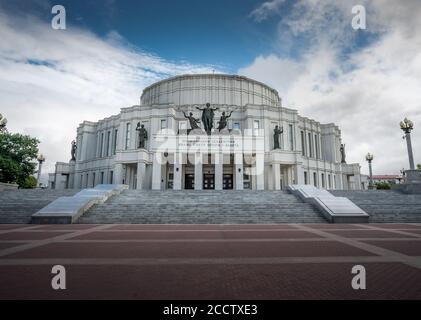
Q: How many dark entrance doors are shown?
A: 3